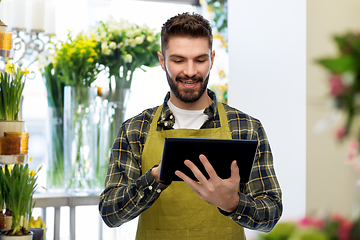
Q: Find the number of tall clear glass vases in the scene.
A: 3